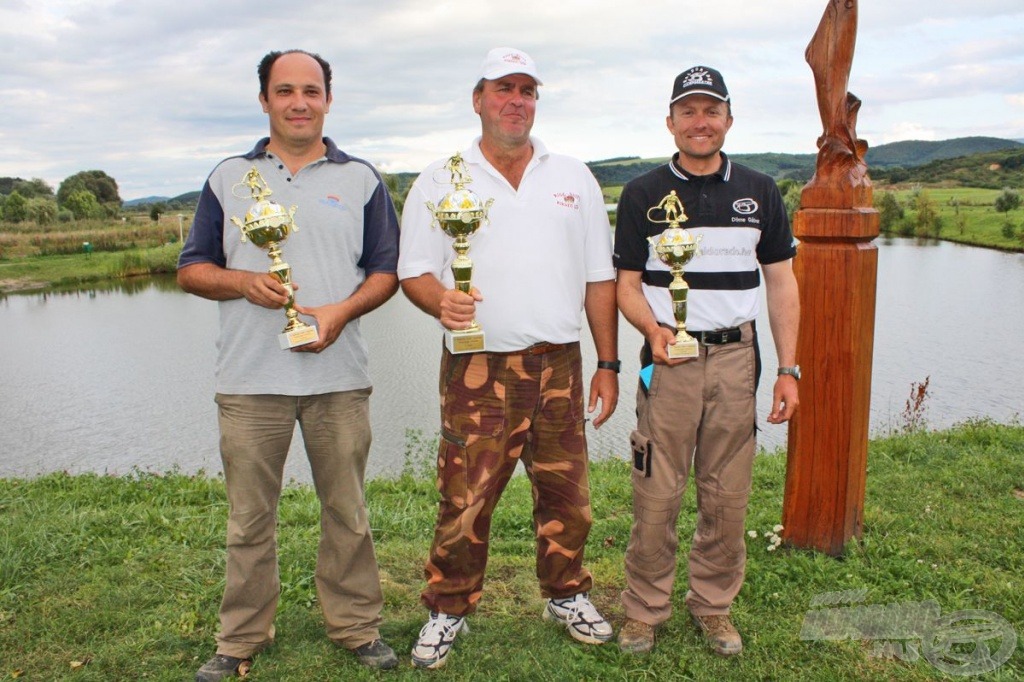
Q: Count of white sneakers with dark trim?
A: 2